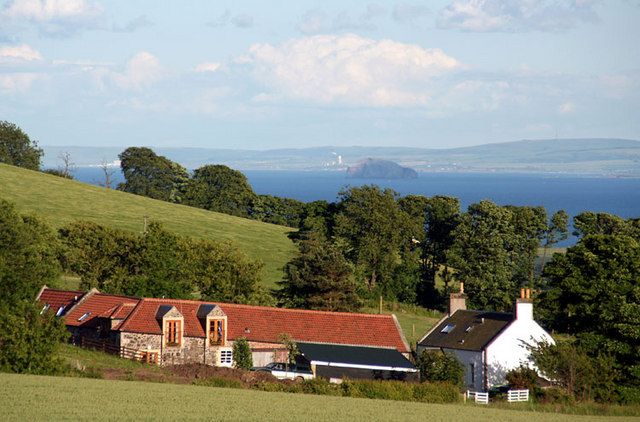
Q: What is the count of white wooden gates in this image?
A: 2